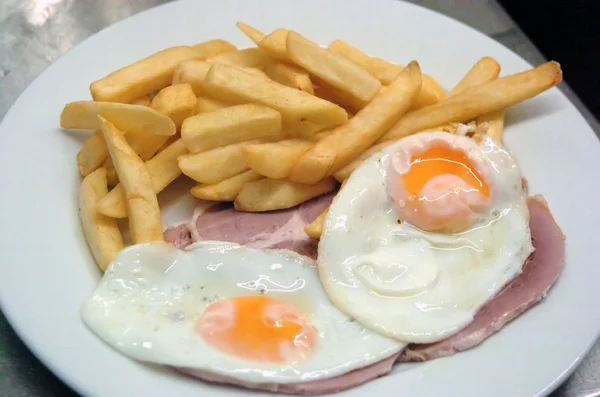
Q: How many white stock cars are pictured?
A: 0